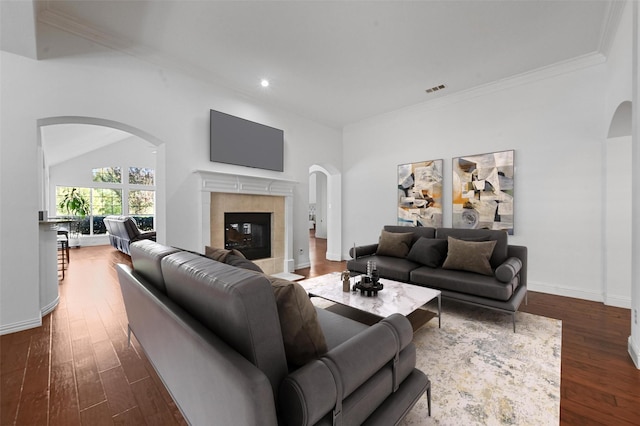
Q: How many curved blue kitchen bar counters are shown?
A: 0